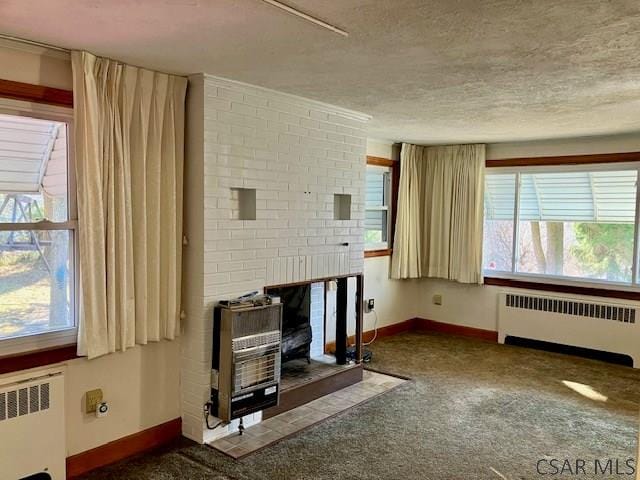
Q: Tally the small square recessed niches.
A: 2